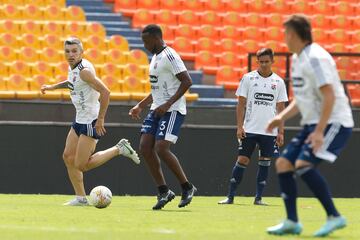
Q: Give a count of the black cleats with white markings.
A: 2